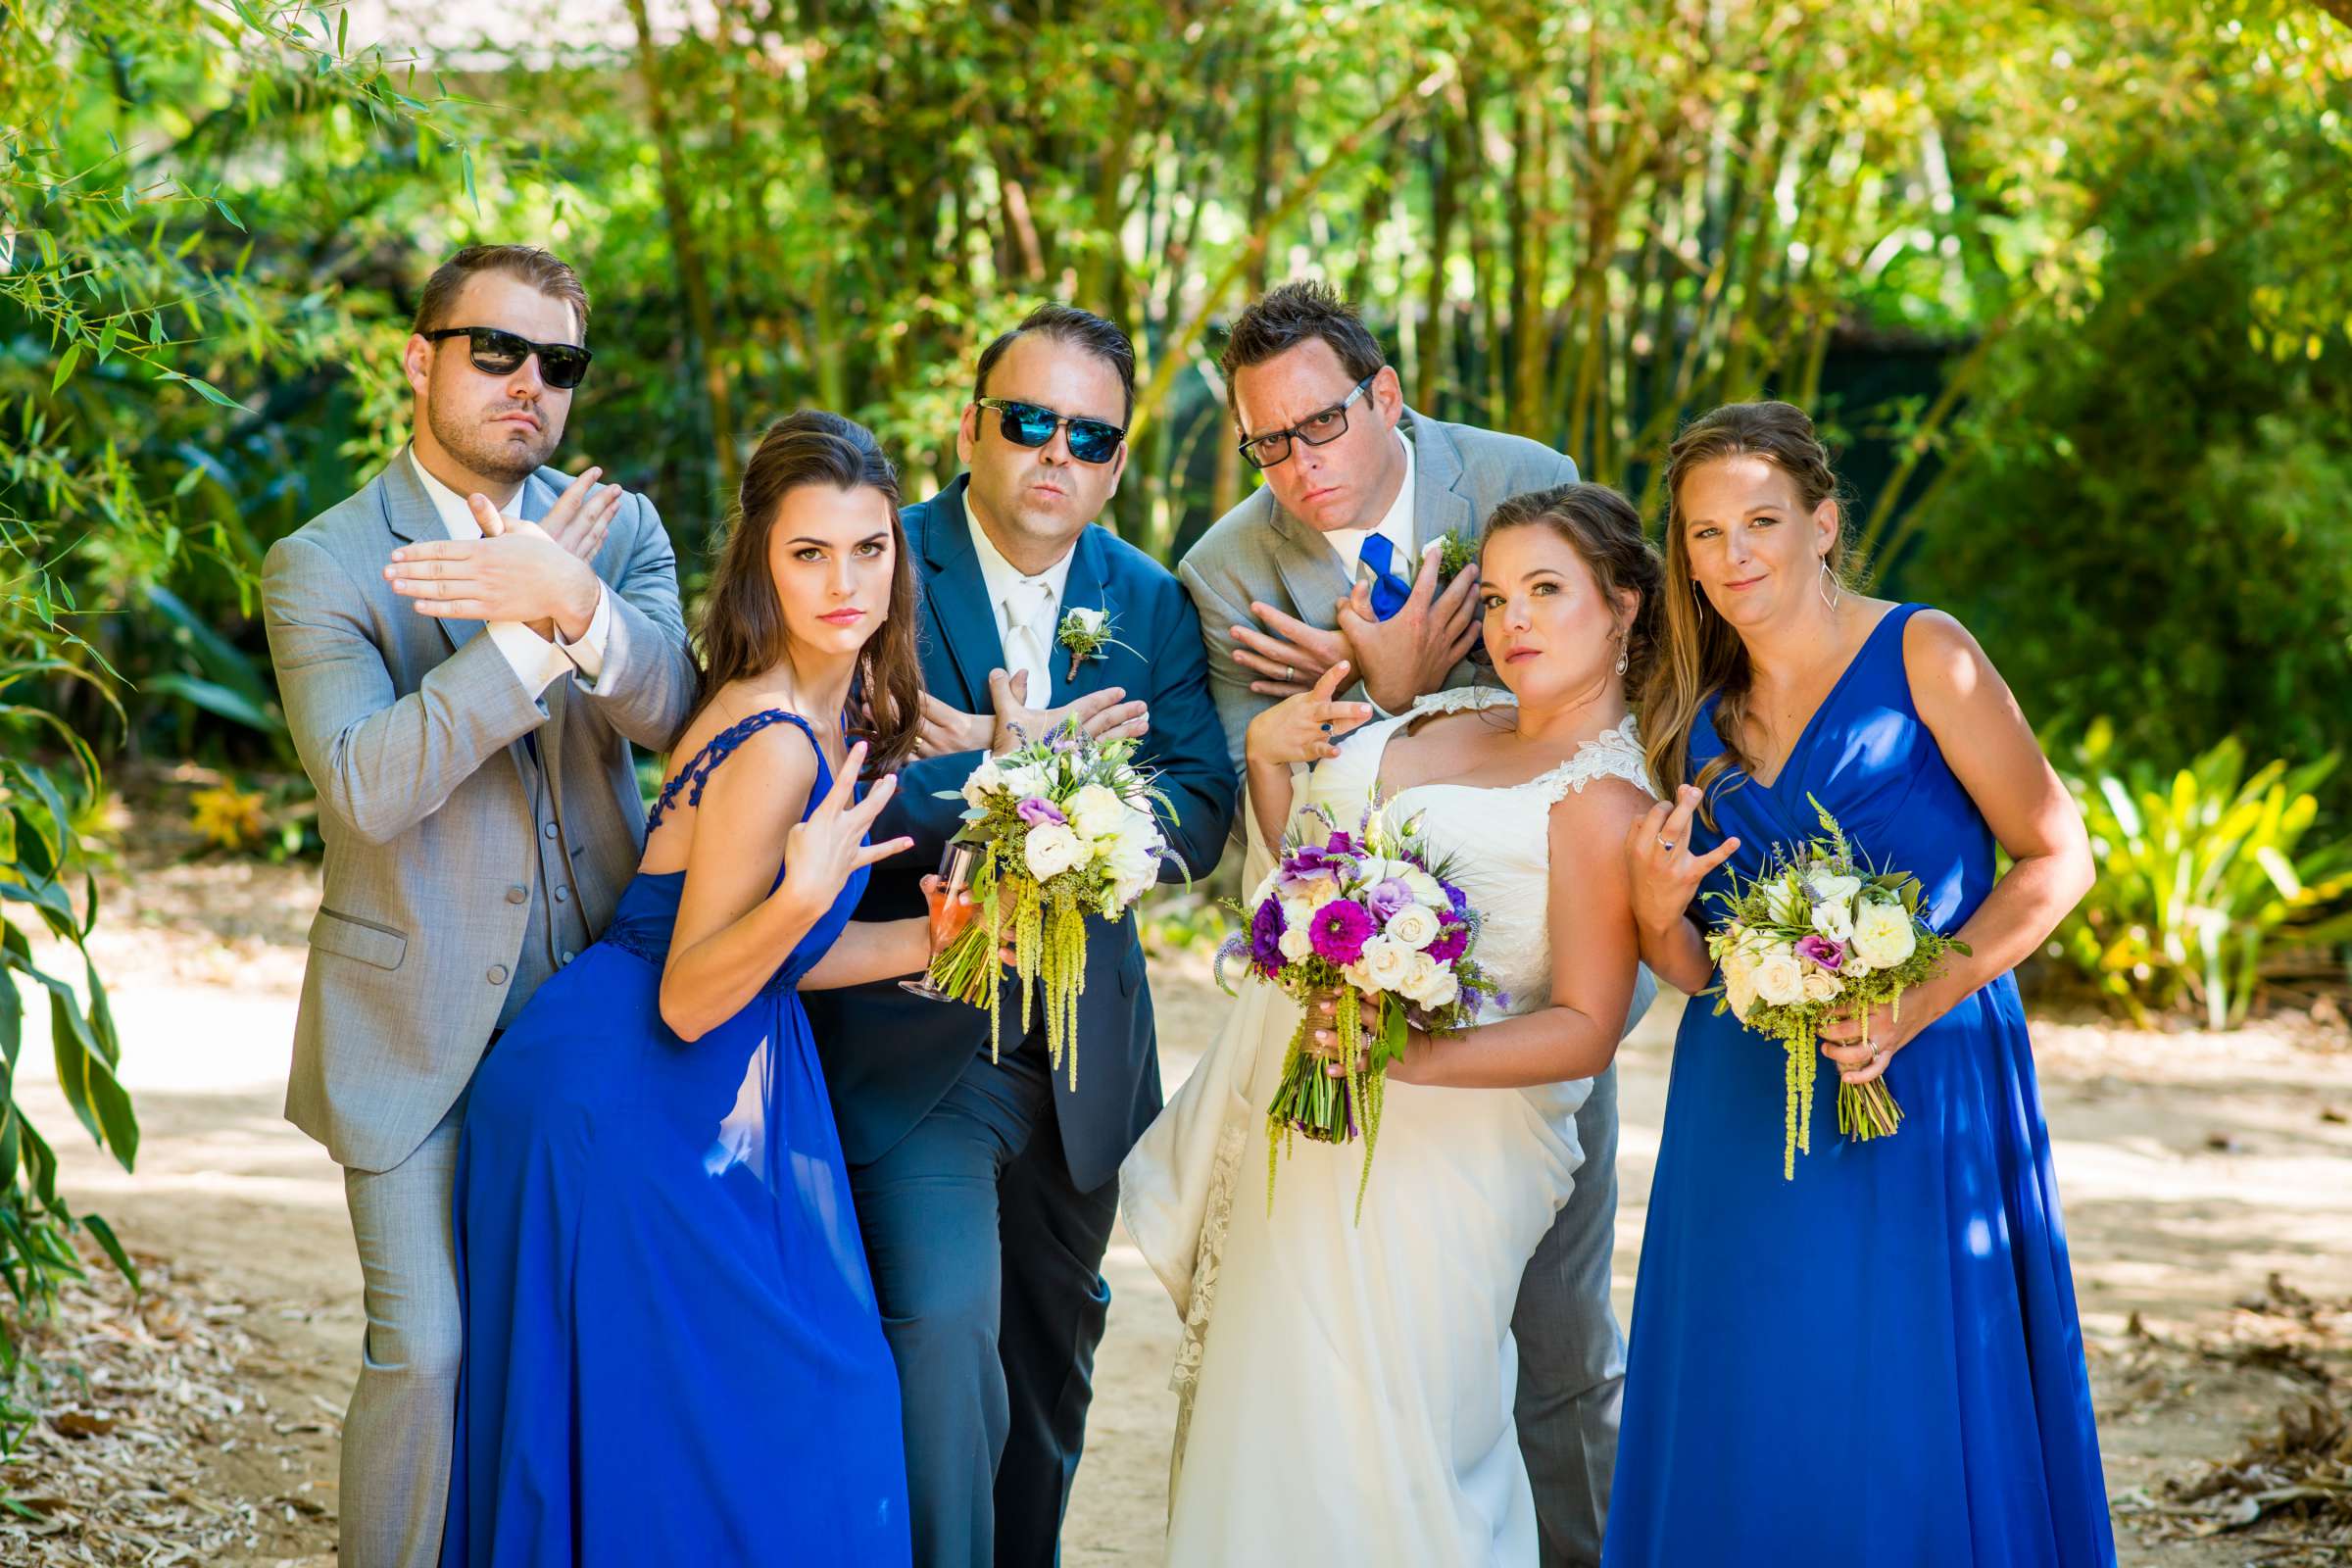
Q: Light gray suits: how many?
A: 2